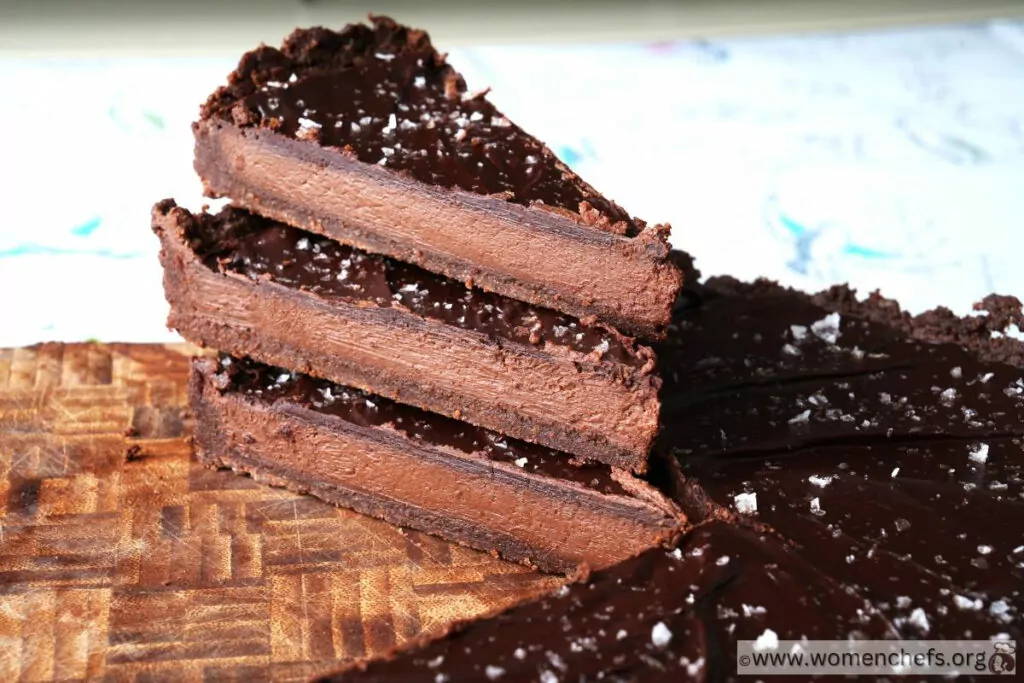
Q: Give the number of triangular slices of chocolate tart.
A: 3